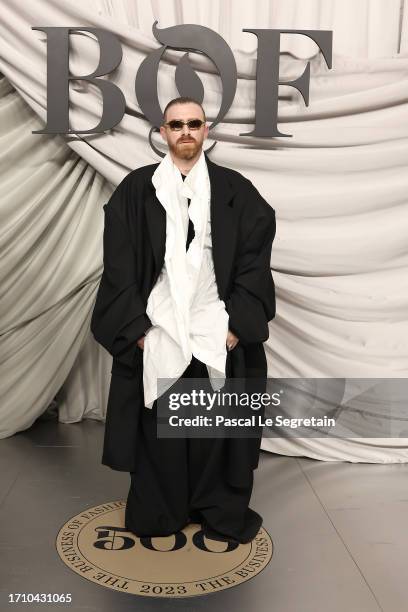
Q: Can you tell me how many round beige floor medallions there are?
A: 1